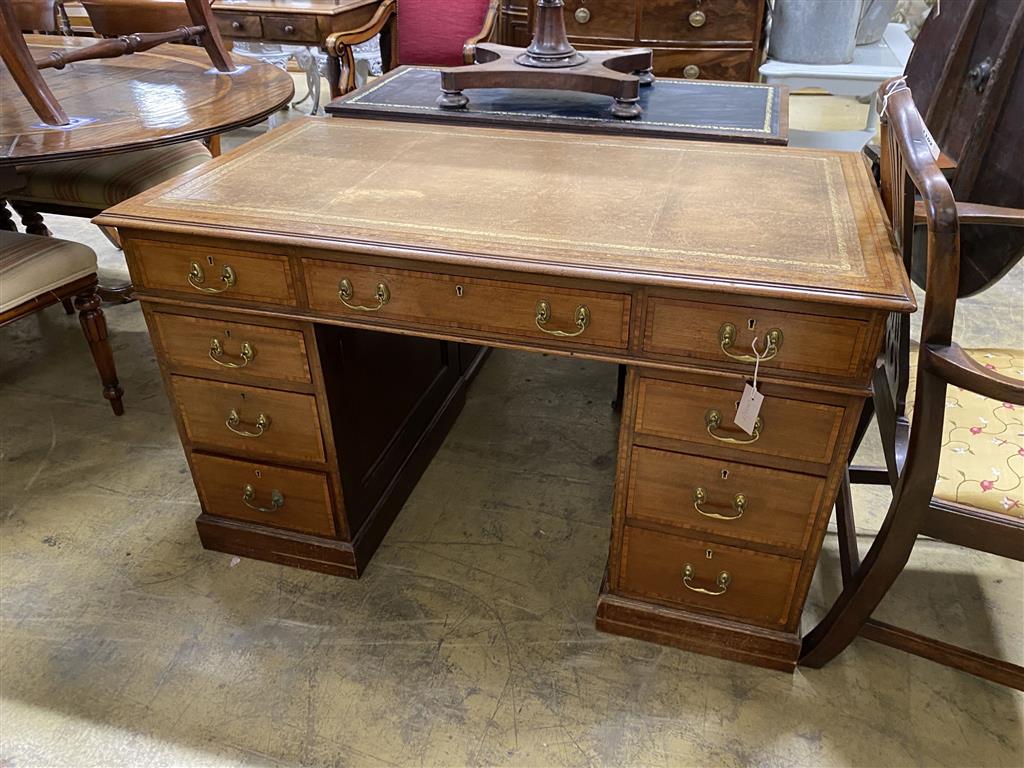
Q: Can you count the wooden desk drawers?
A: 9